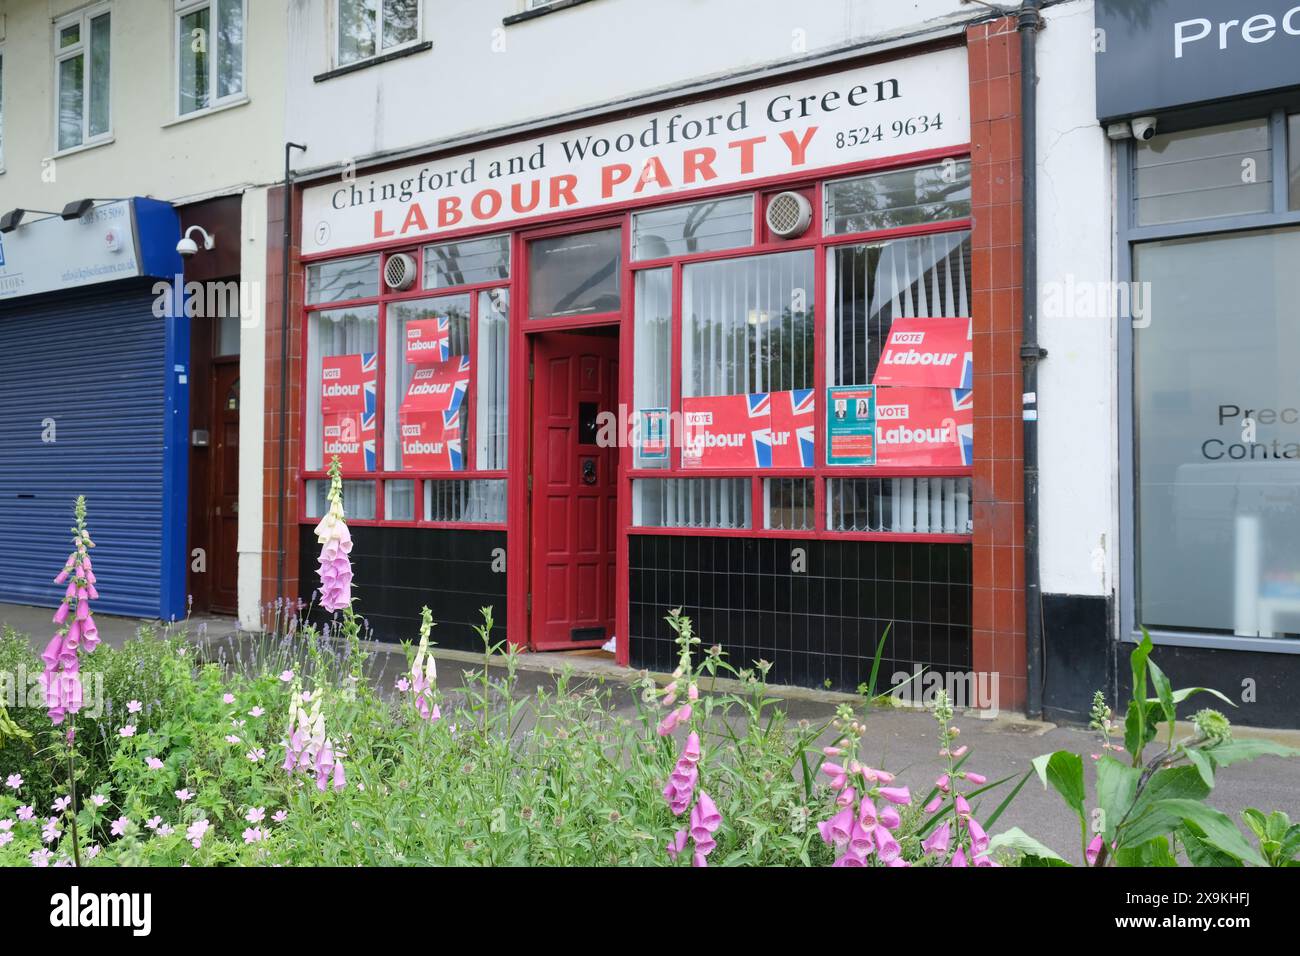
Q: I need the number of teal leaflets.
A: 2